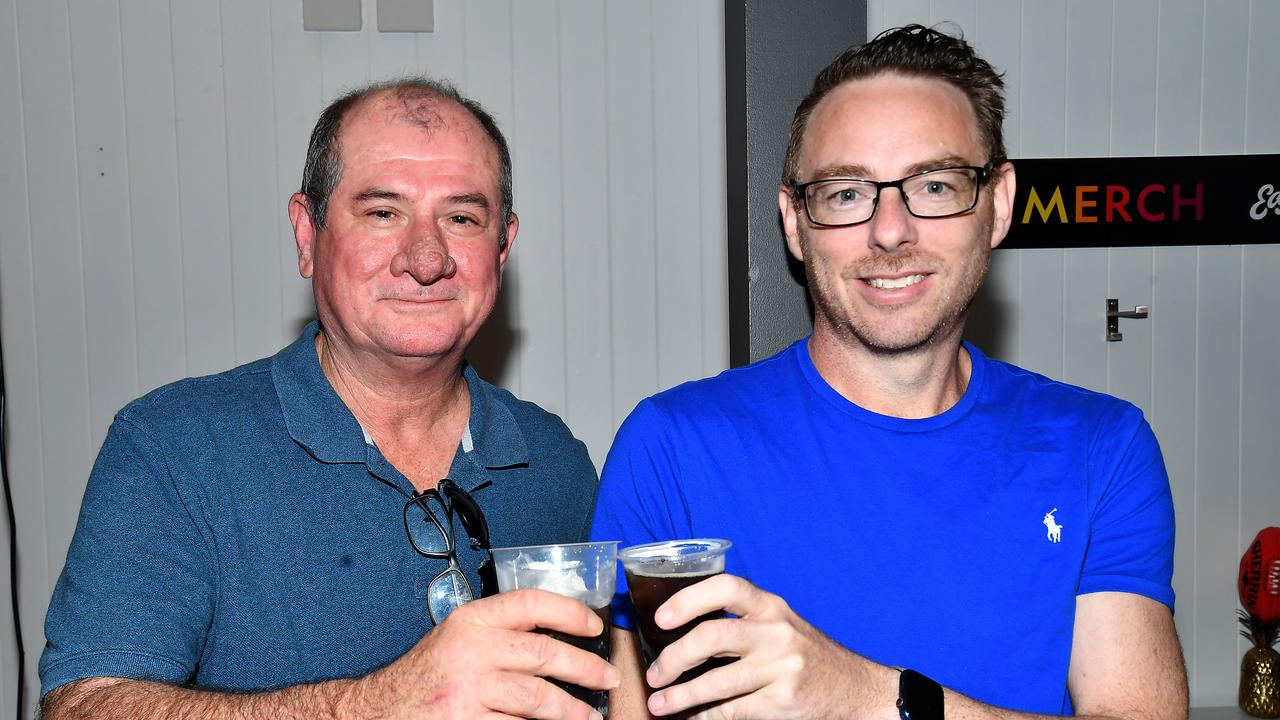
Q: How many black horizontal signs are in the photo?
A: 1